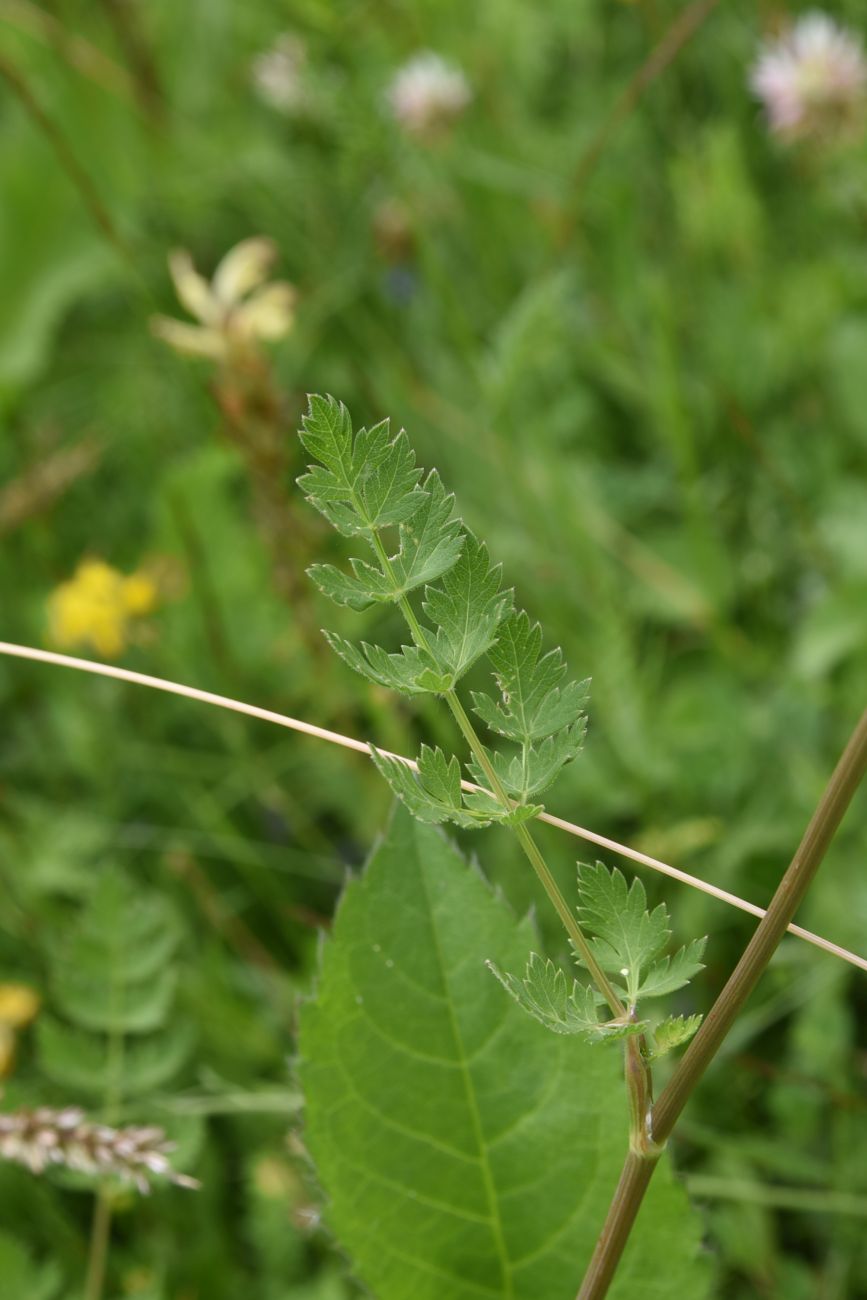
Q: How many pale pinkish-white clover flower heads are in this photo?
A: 3